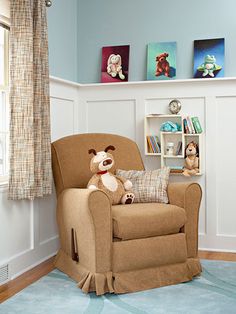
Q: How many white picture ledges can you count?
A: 1